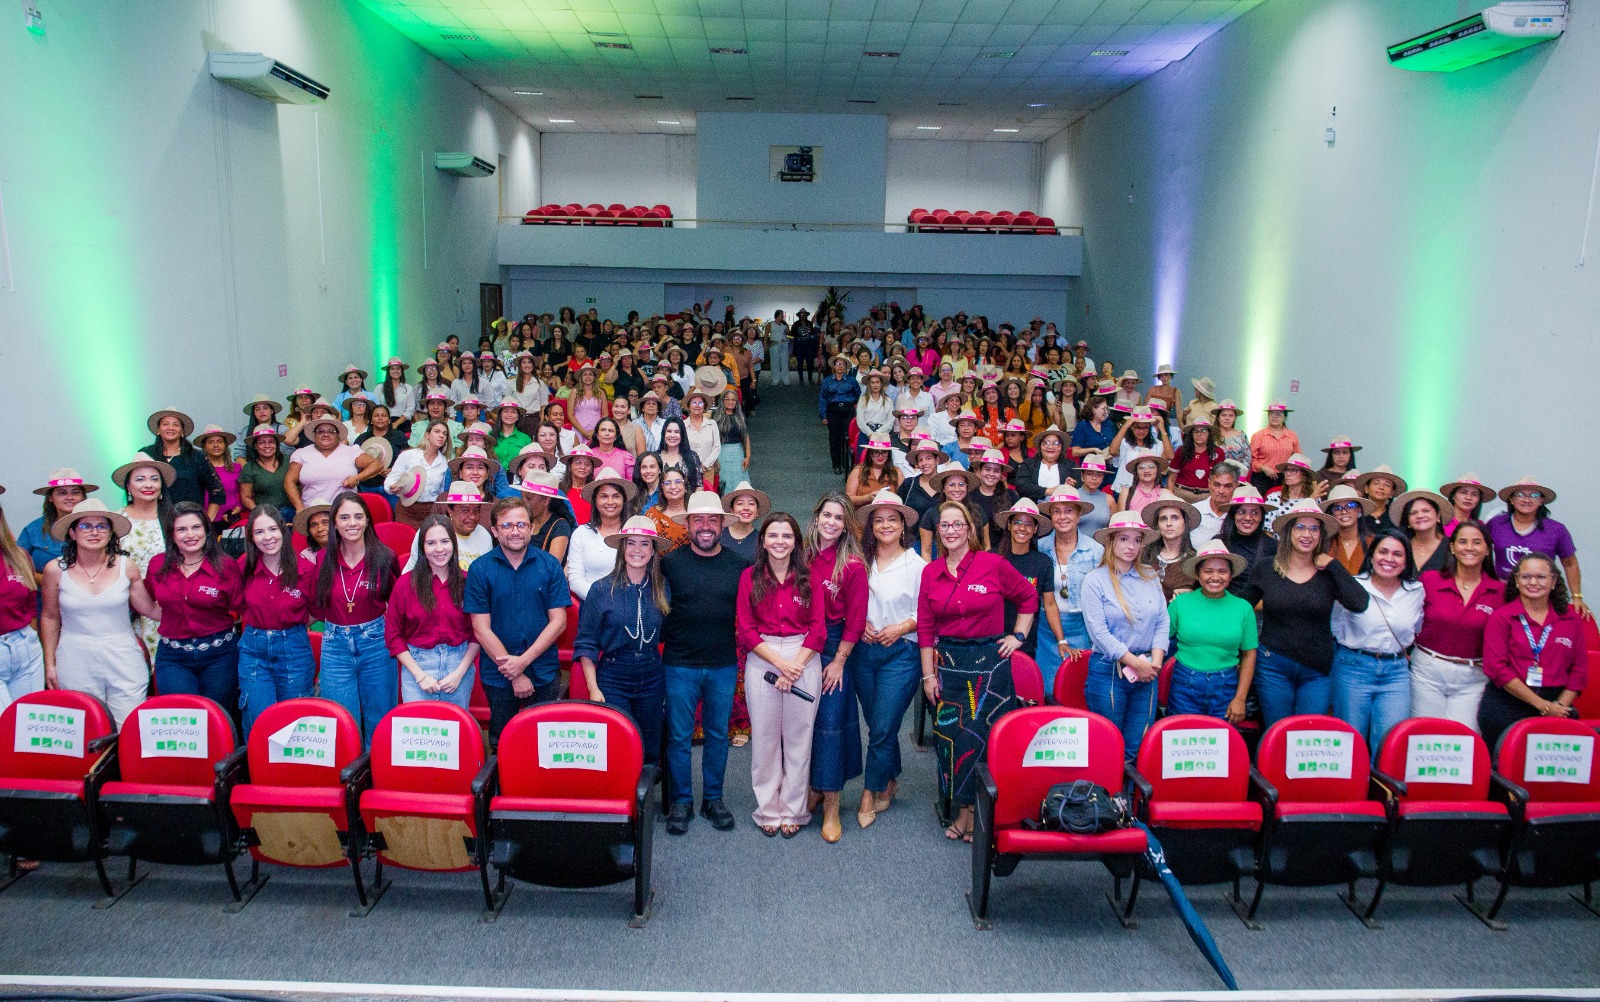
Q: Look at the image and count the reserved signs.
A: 10